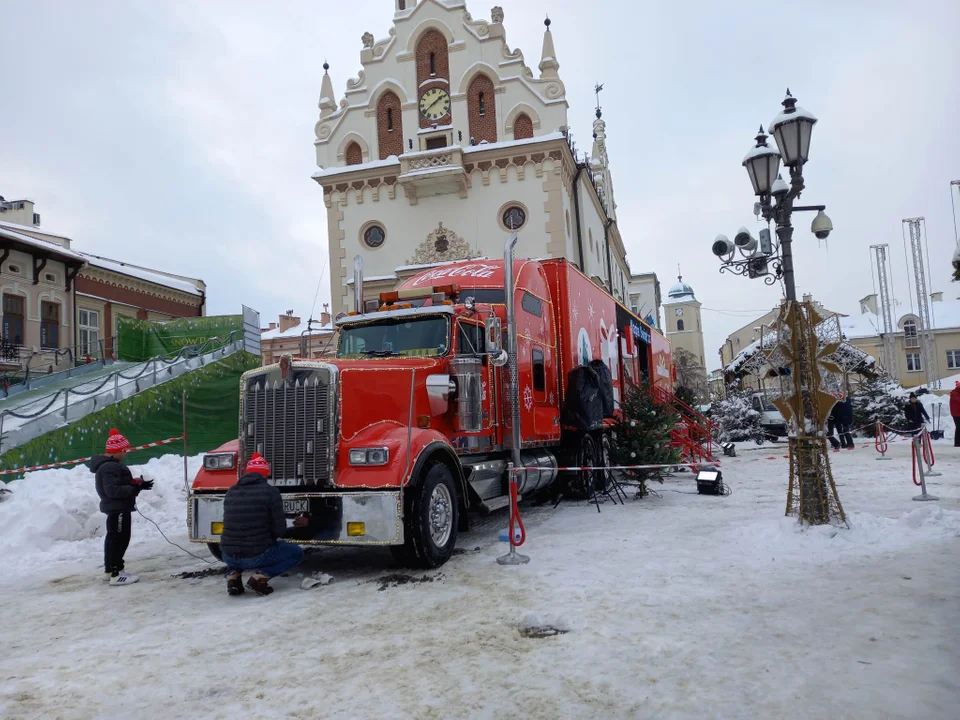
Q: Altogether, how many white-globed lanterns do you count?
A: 2